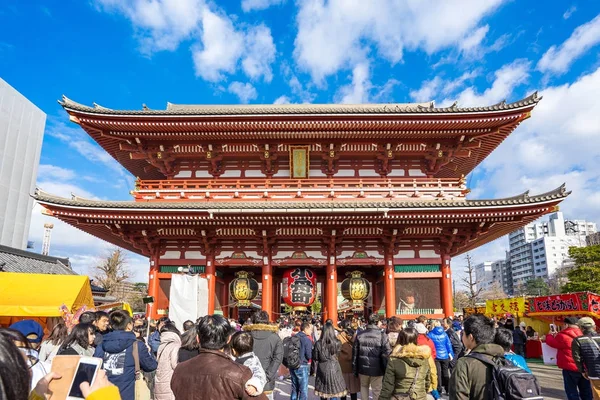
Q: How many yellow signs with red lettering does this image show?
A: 1